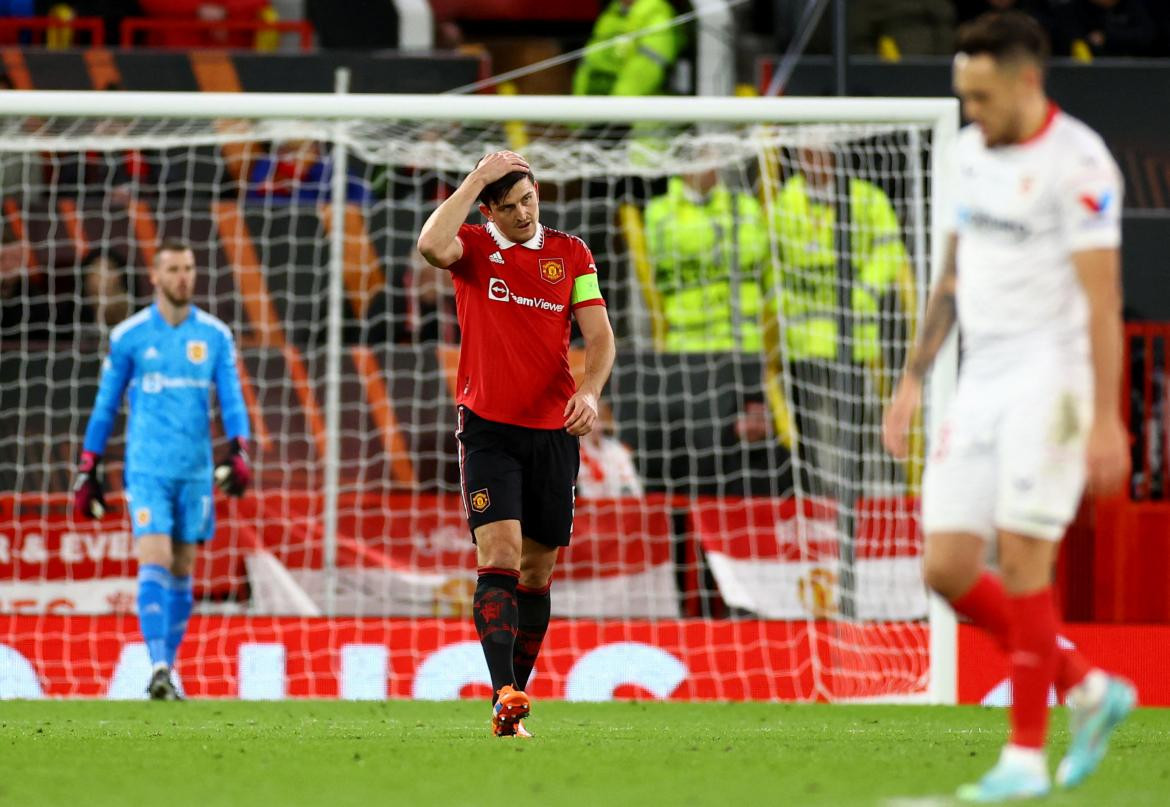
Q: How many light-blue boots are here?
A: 2